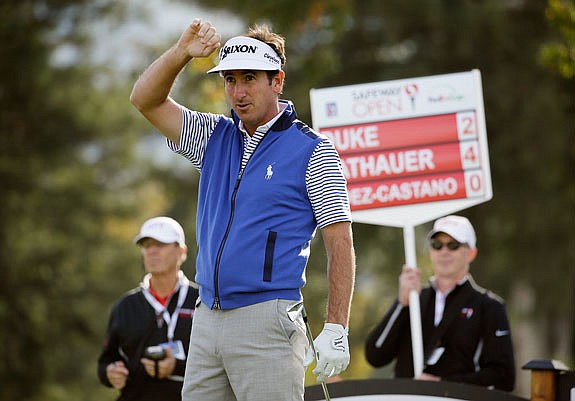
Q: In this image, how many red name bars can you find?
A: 3